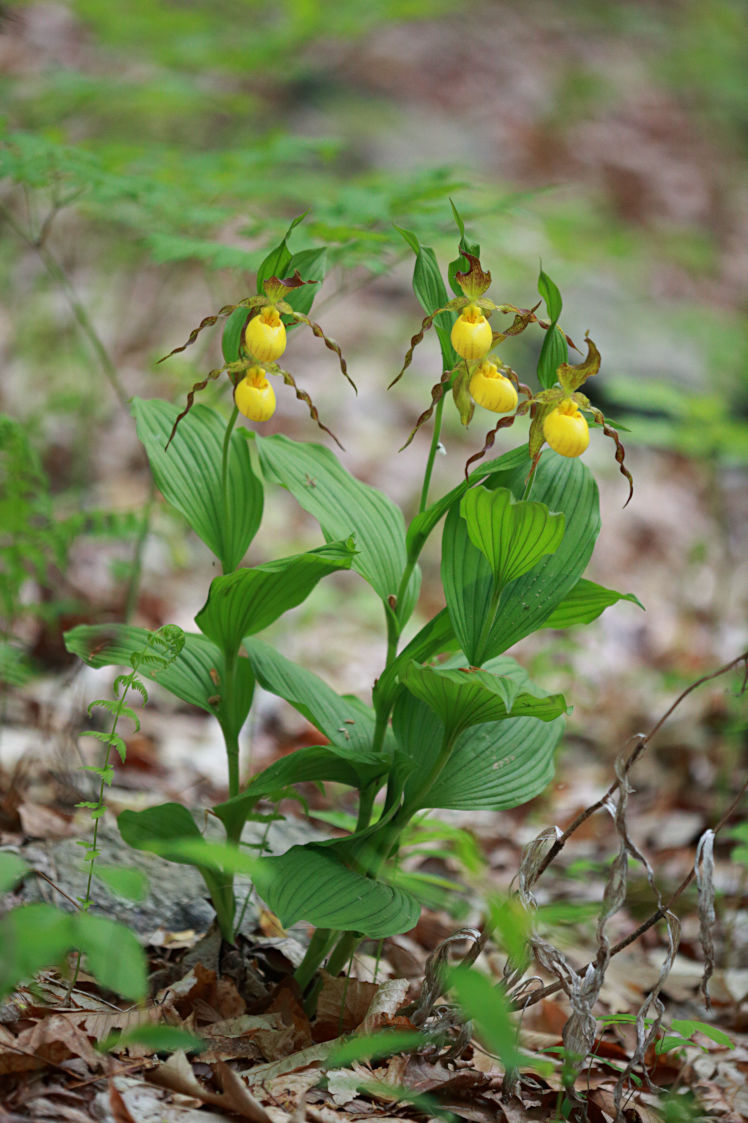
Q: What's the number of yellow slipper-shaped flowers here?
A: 5